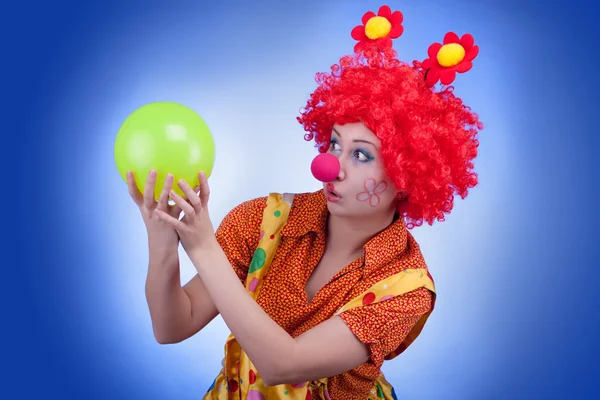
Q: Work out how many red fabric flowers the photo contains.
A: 2